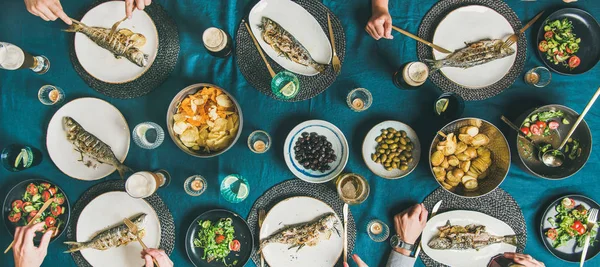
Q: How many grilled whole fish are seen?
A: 7